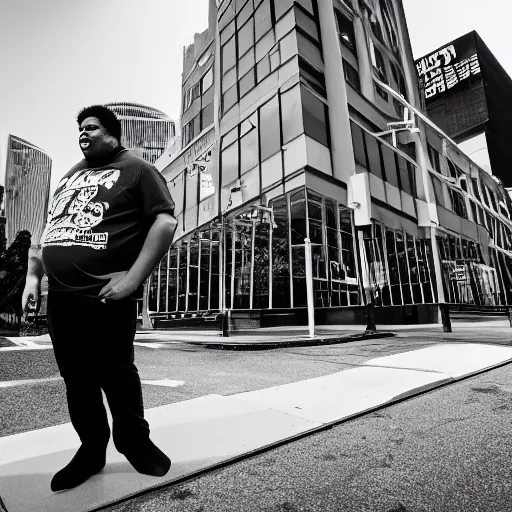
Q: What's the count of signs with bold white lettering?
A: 1